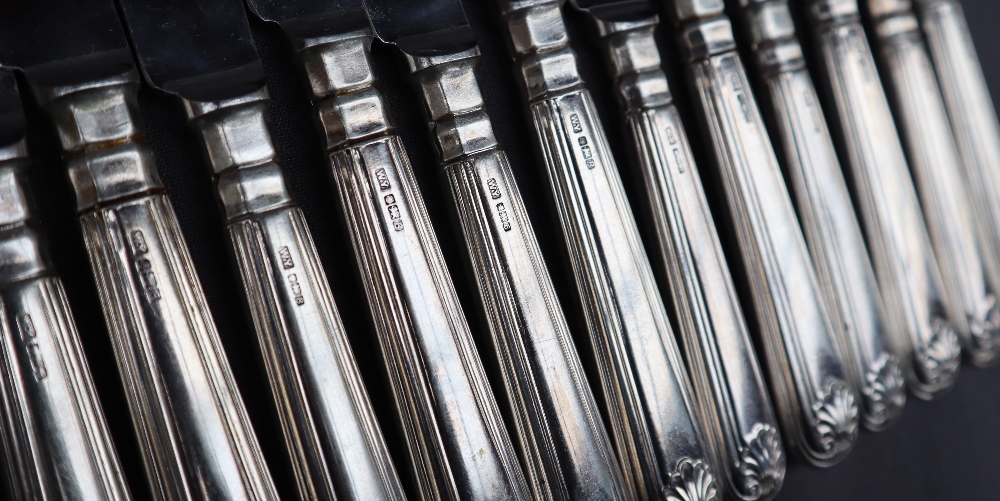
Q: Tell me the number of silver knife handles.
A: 12